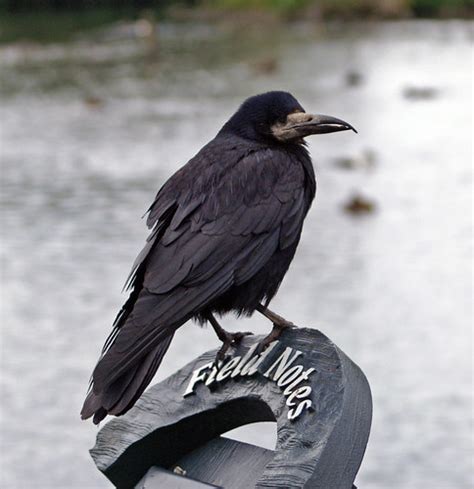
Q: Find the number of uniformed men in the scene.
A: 0